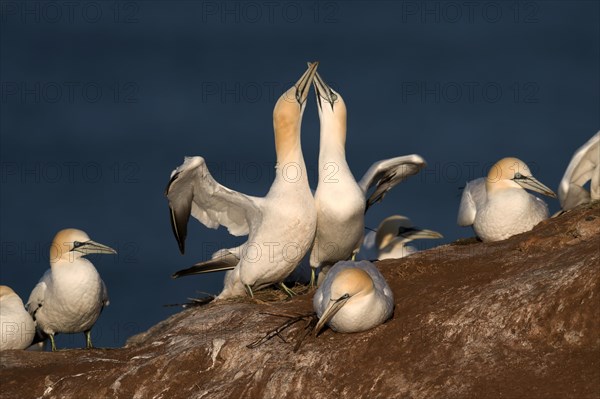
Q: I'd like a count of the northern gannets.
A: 8